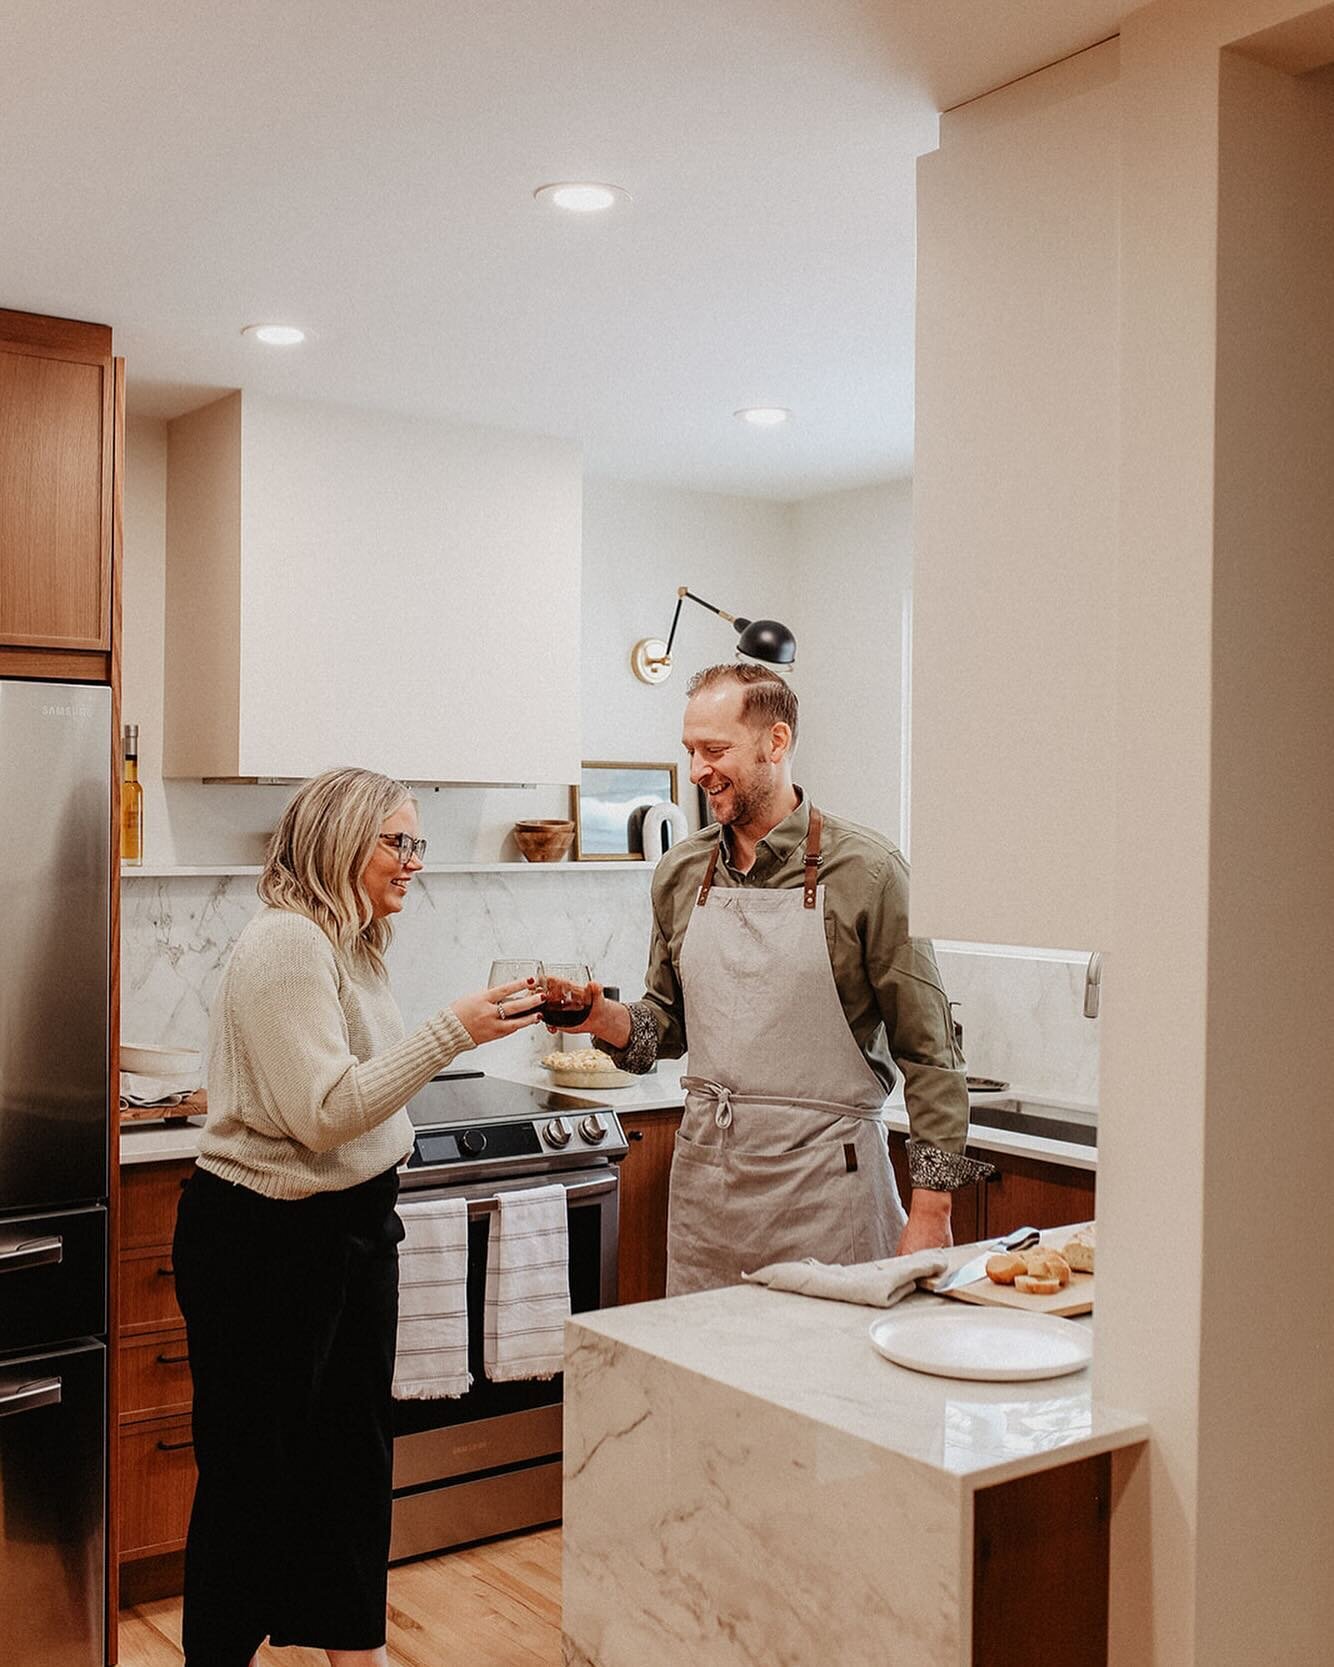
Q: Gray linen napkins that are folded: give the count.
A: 1